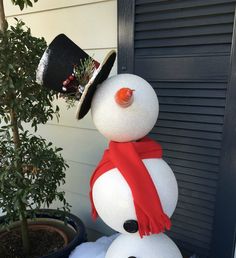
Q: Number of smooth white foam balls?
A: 3